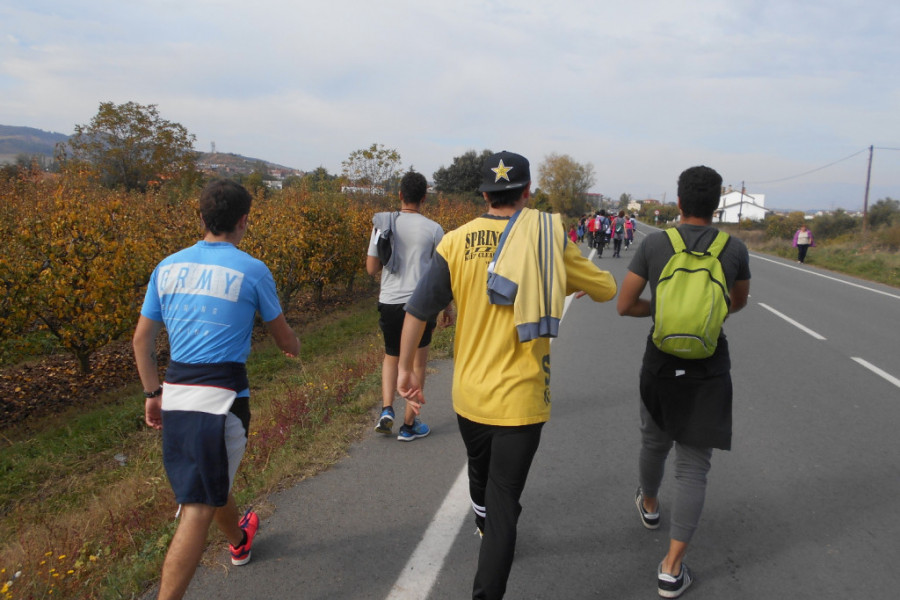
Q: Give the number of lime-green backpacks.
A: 1